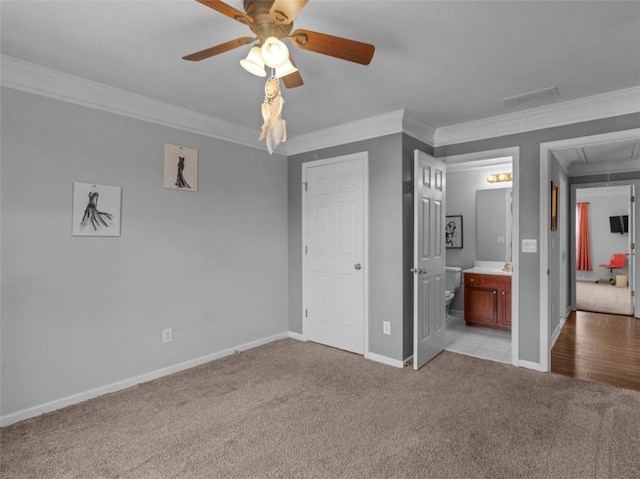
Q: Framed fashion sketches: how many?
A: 2